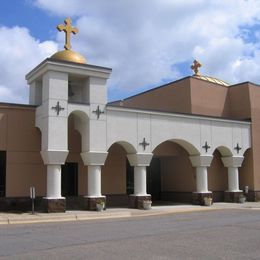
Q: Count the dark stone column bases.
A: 5